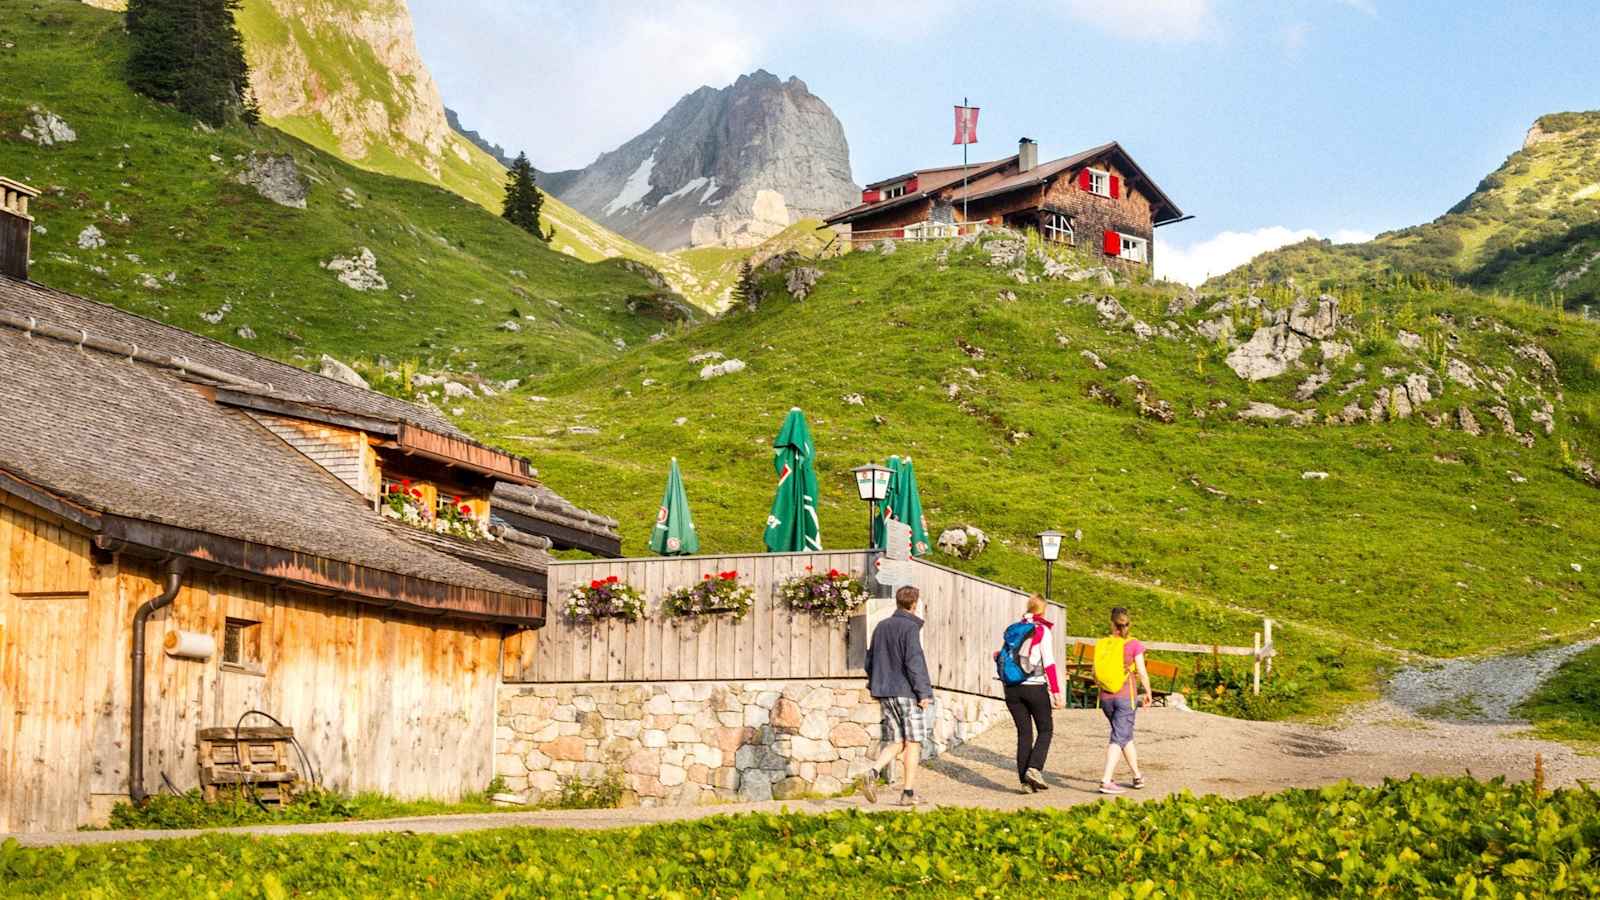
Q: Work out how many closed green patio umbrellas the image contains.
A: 4